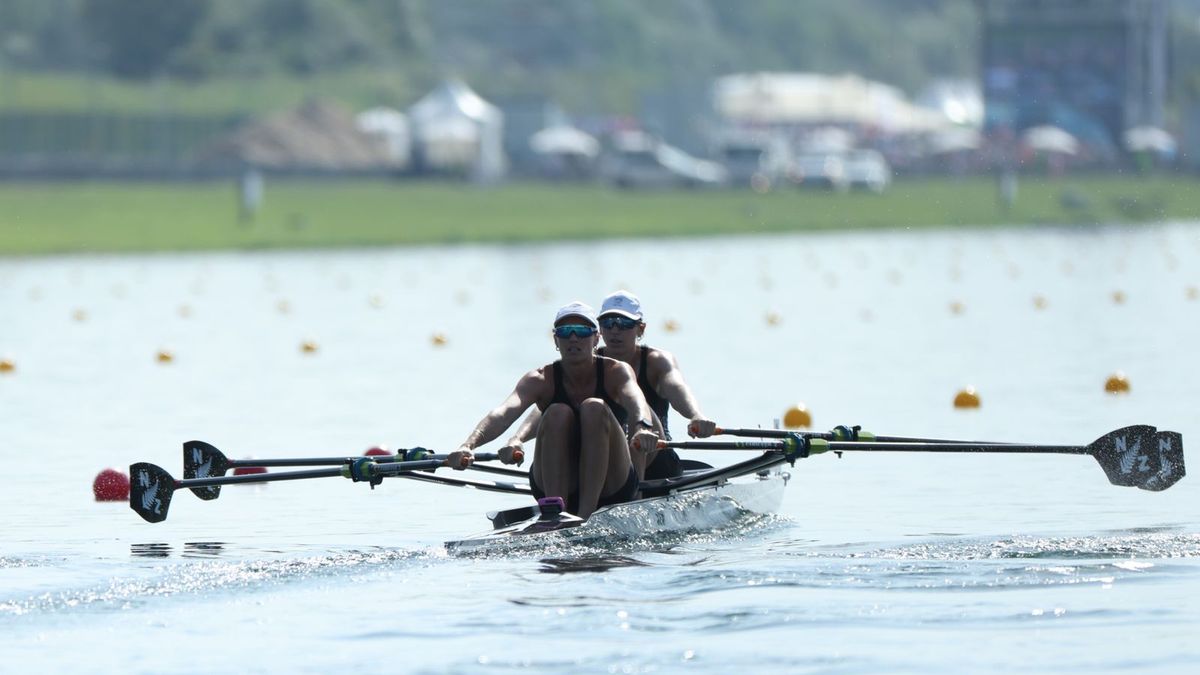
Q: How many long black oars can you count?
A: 4